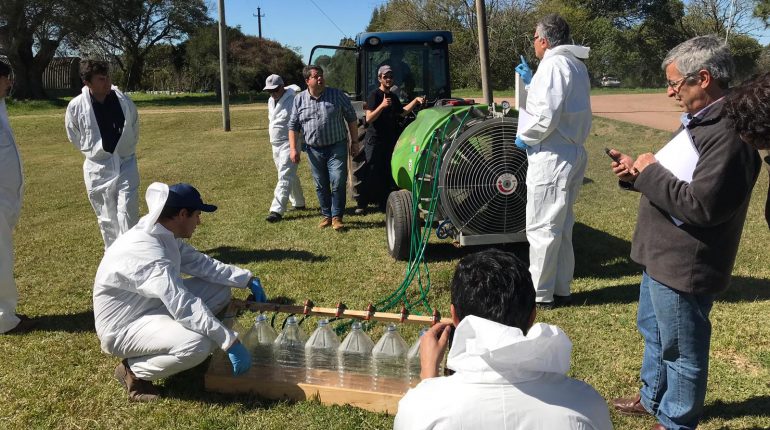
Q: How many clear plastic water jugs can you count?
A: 6